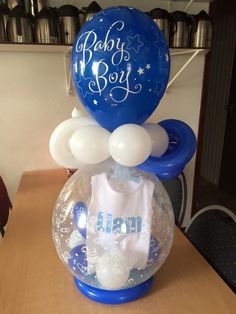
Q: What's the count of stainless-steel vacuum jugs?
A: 8